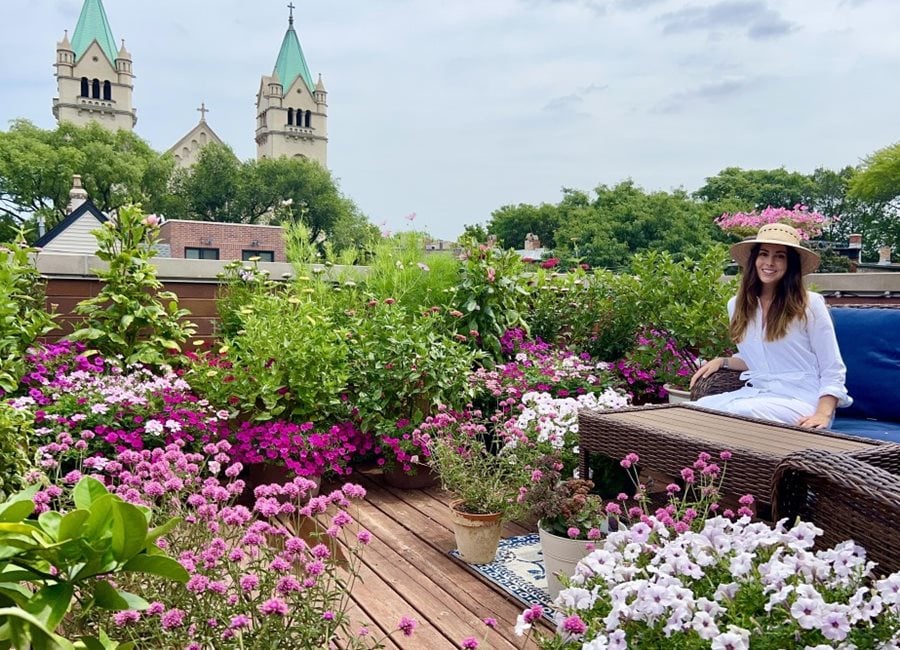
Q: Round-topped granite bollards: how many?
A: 0